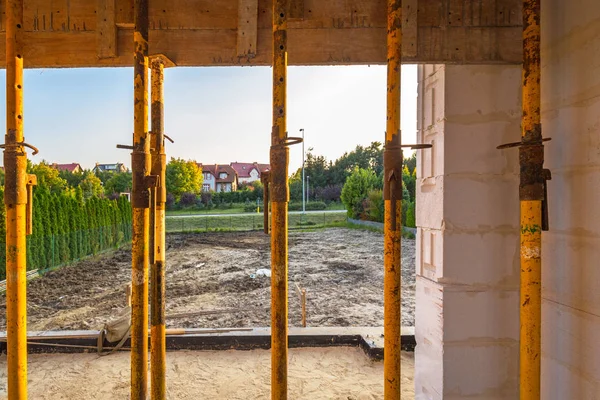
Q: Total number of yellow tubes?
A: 6